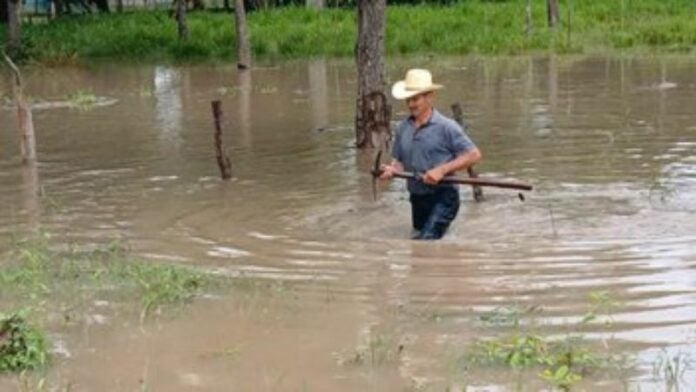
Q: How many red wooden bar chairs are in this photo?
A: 0